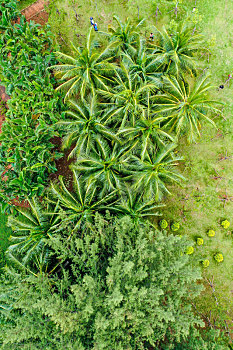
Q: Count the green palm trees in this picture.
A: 13